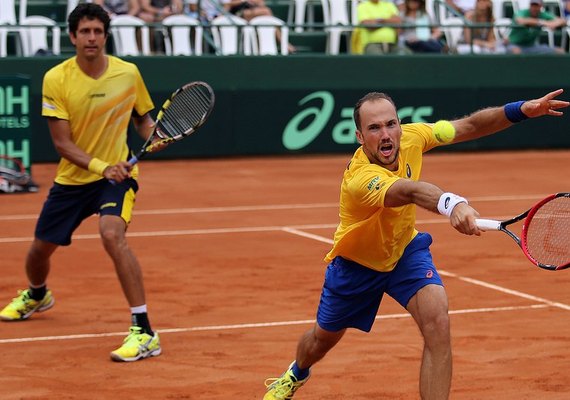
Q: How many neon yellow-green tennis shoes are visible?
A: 3